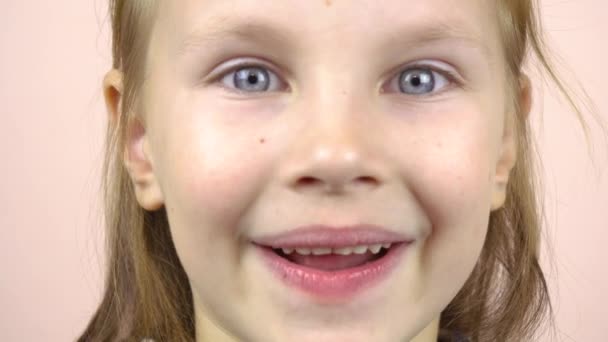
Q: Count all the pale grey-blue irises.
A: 2